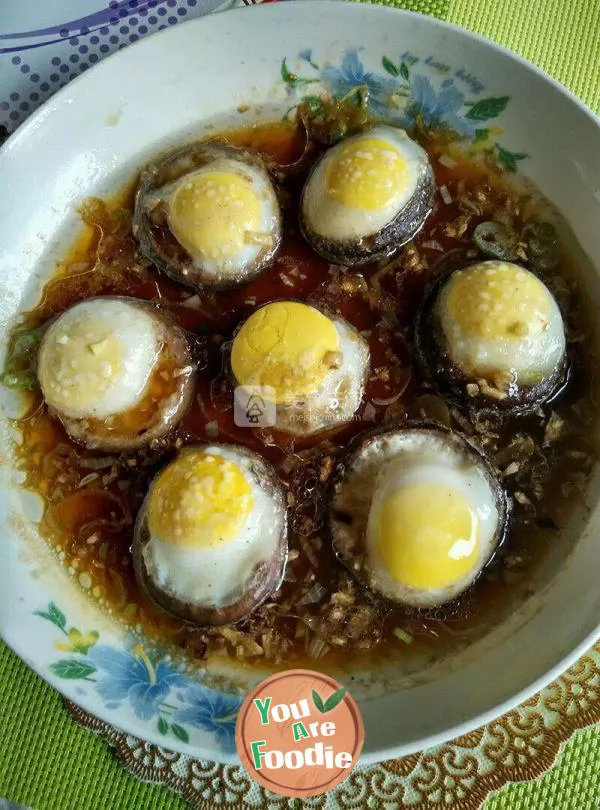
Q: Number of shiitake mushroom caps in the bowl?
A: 7